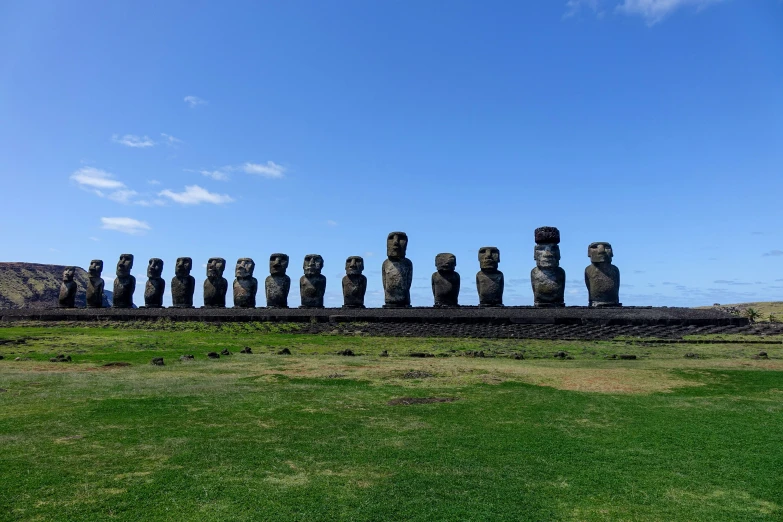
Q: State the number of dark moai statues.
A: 15